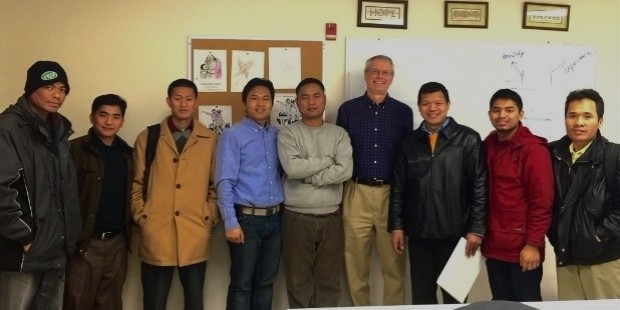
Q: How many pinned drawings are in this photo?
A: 5